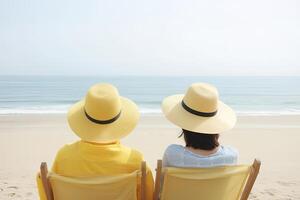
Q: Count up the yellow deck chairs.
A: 2